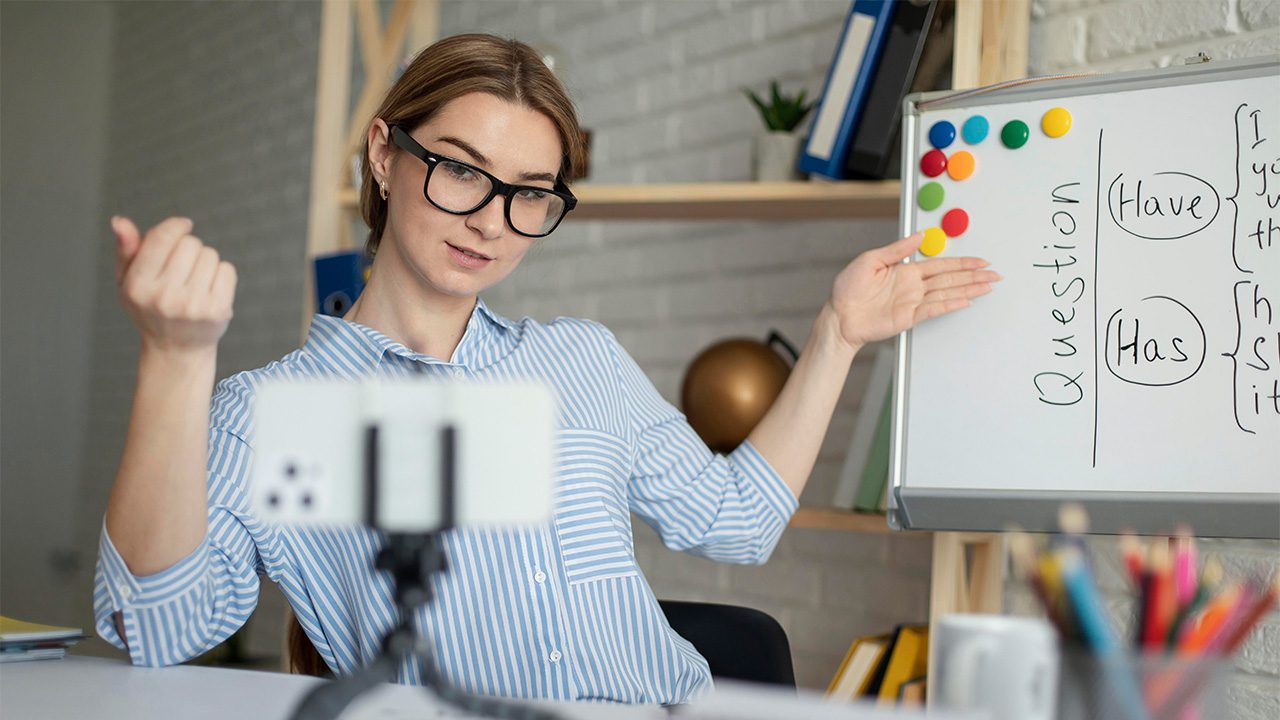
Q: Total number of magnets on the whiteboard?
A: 9